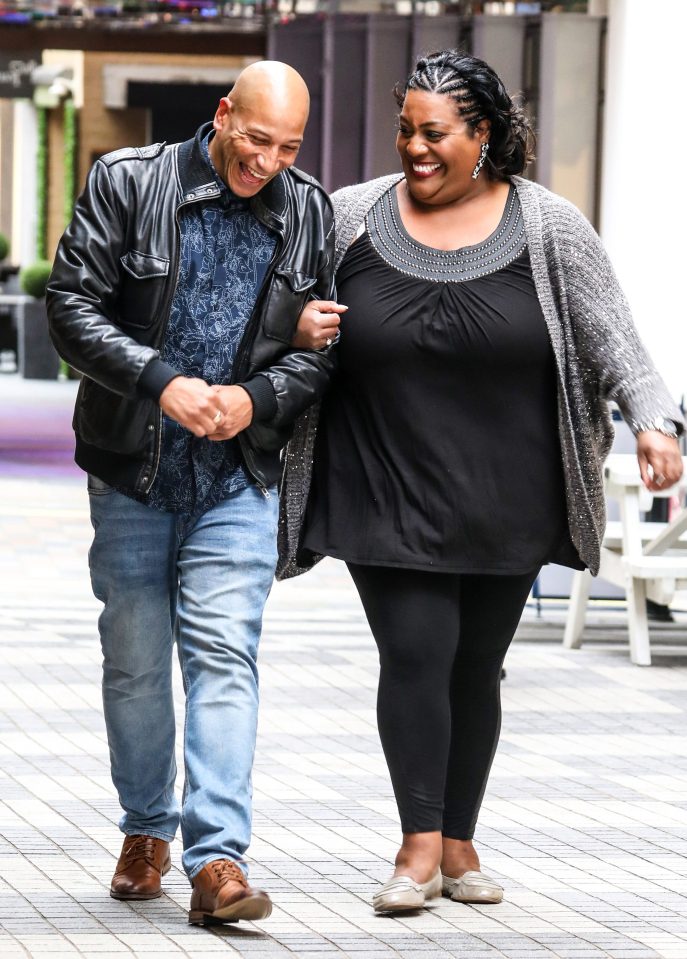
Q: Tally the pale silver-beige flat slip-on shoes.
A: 2